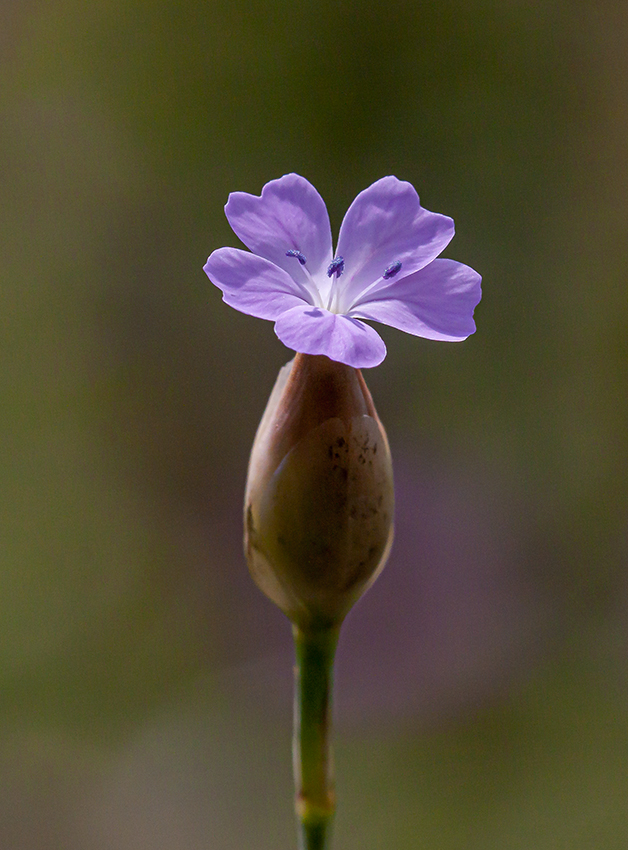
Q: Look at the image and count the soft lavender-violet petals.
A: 5